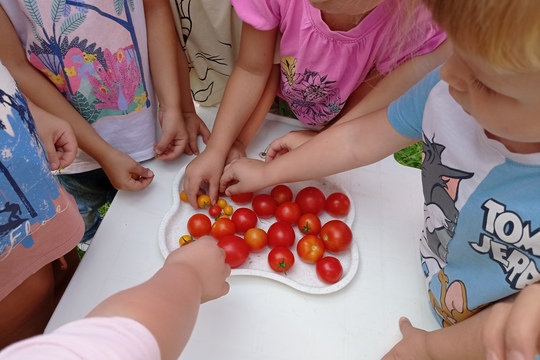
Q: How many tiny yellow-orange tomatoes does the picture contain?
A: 6